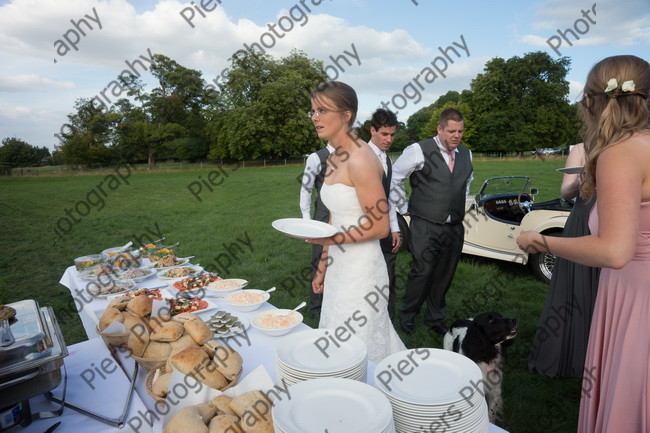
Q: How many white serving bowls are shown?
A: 3